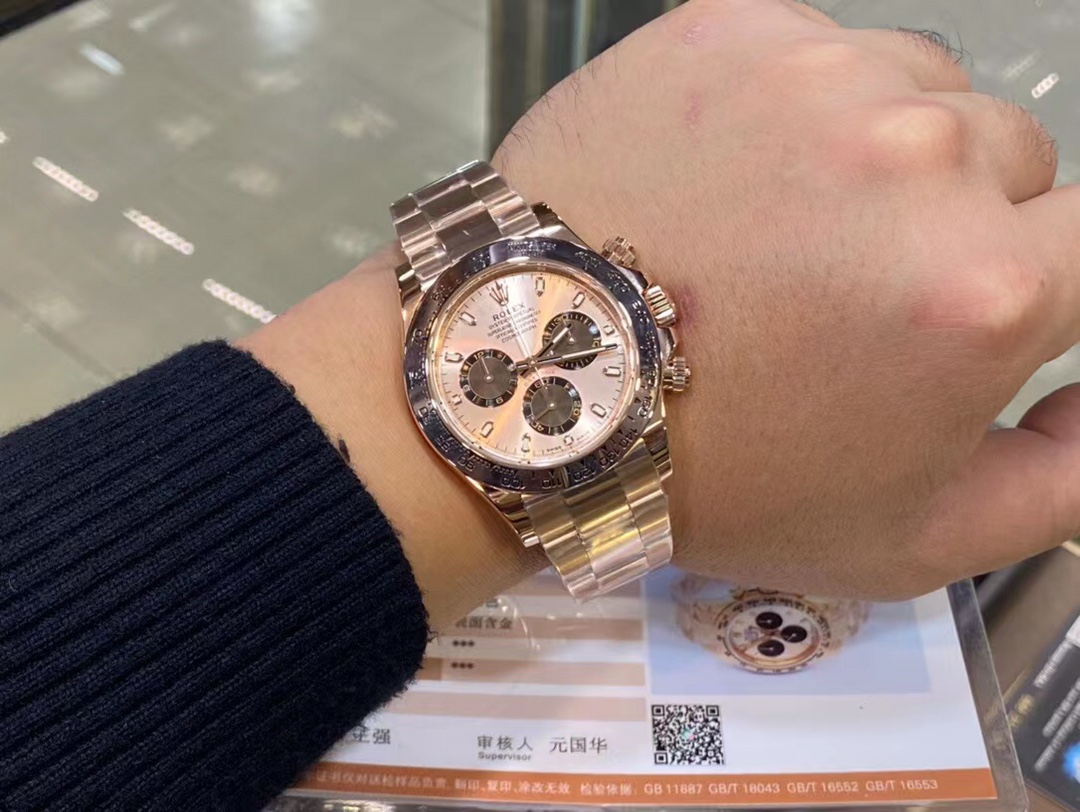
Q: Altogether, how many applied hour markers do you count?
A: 11